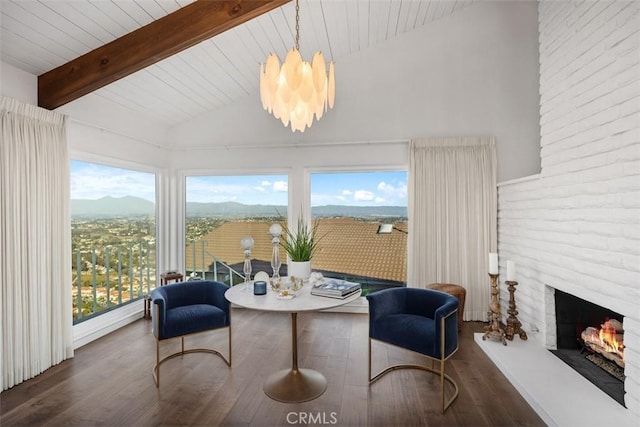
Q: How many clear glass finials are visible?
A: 2